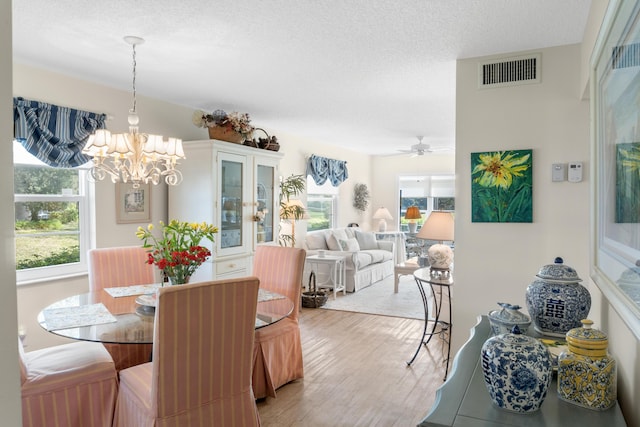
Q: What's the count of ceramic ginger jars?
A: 4